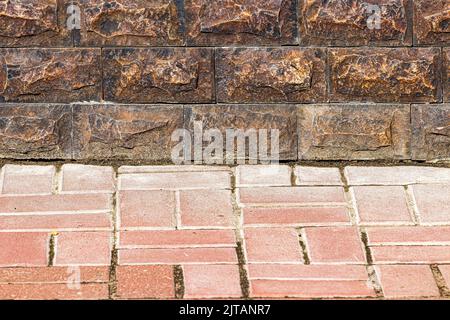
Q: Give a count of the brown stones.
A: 15